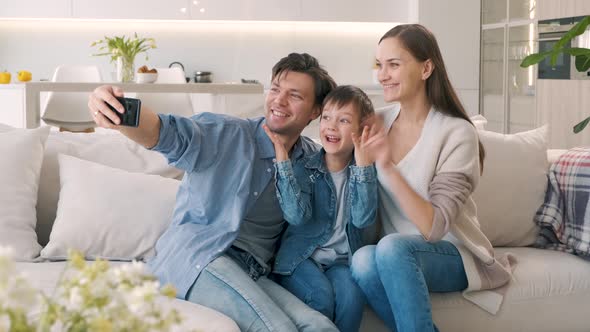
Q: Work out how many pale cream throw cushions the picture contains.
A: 3